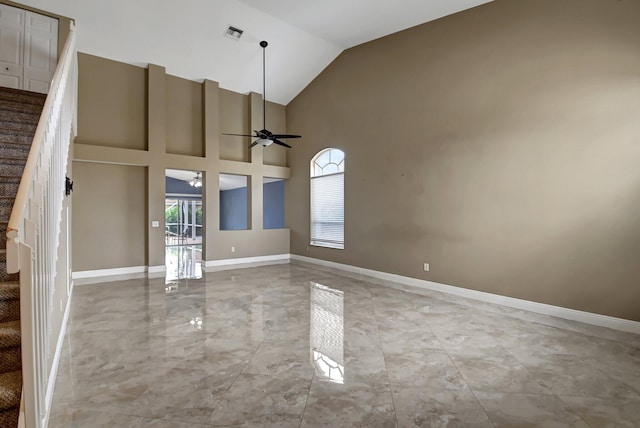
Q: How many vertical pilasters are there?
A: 3